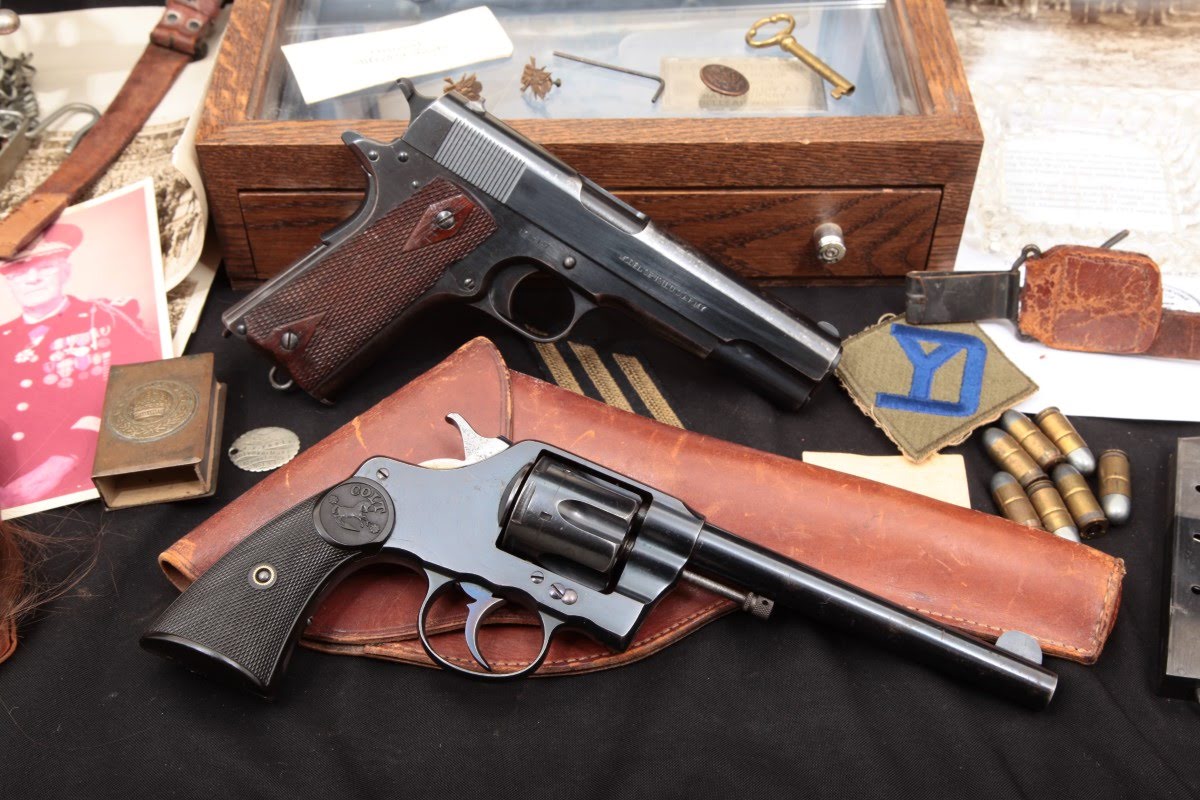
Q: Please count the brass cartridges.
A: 7